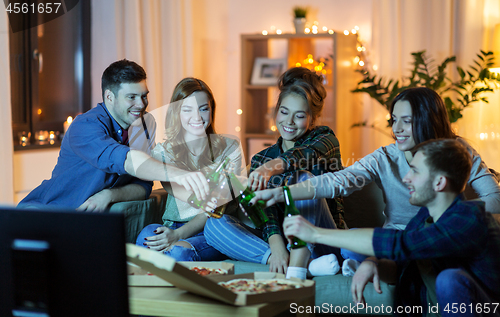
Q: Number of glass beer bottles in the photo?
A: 5